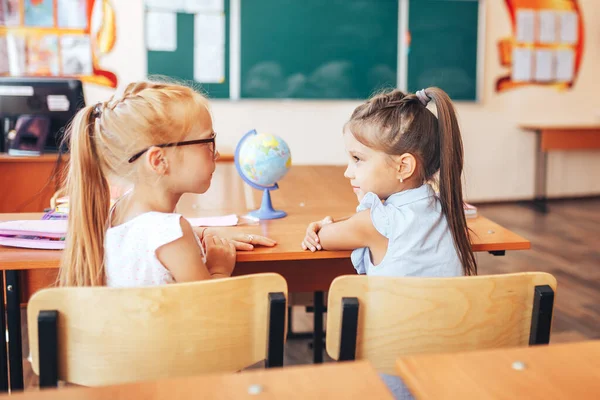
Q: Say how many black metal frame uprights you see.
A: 4